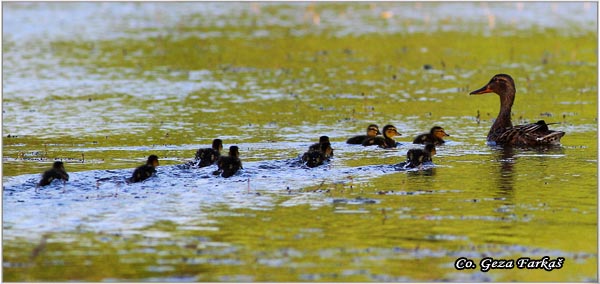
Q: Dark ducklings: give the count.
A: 10